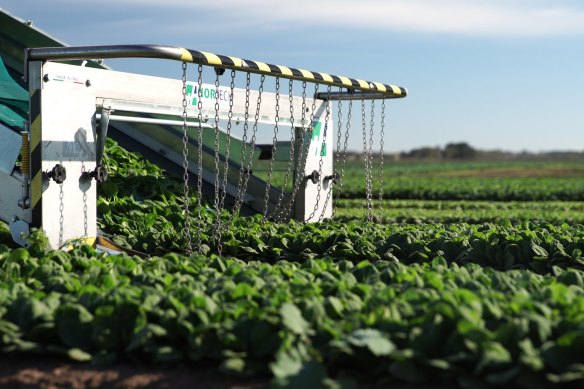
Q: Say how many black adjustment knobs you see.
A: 4